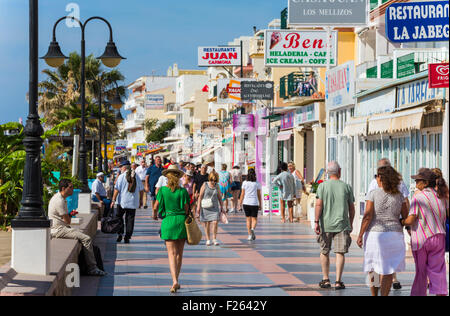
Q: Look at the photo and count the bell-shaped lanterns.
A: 6